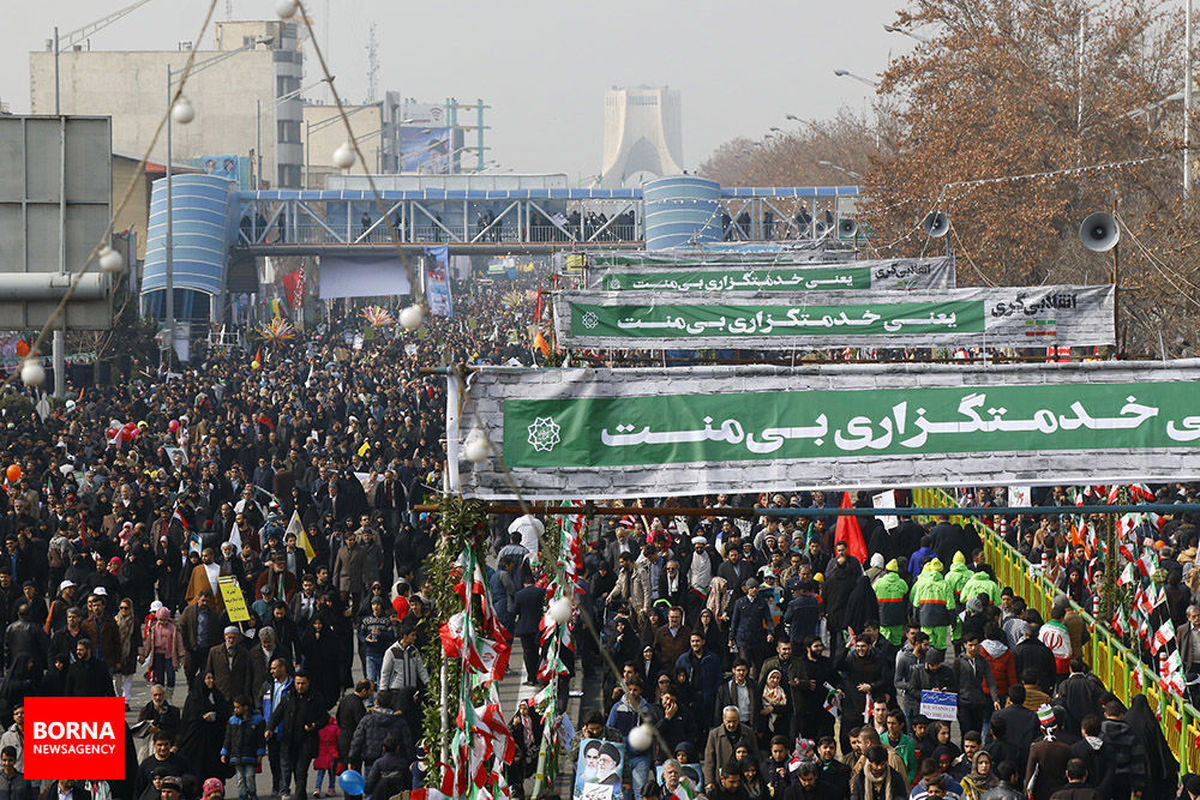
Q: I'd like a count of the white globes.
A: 9